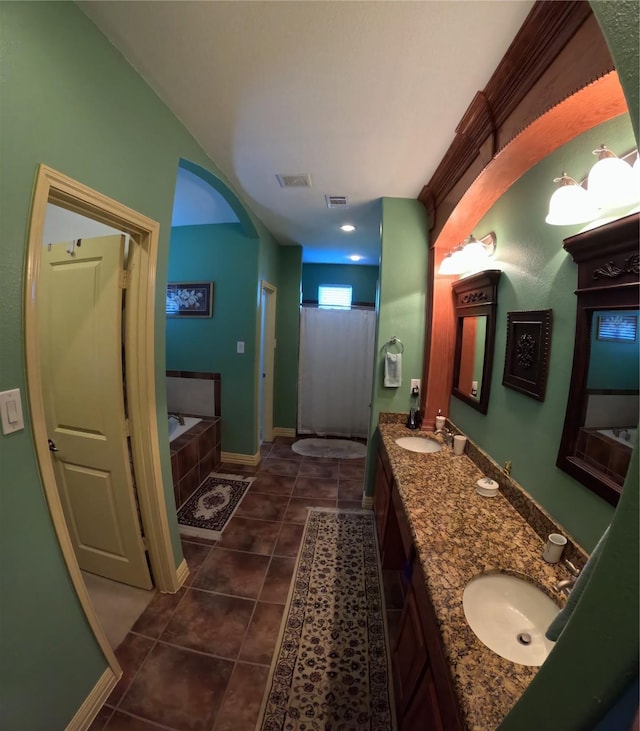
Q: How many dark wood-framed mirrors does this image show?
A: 2